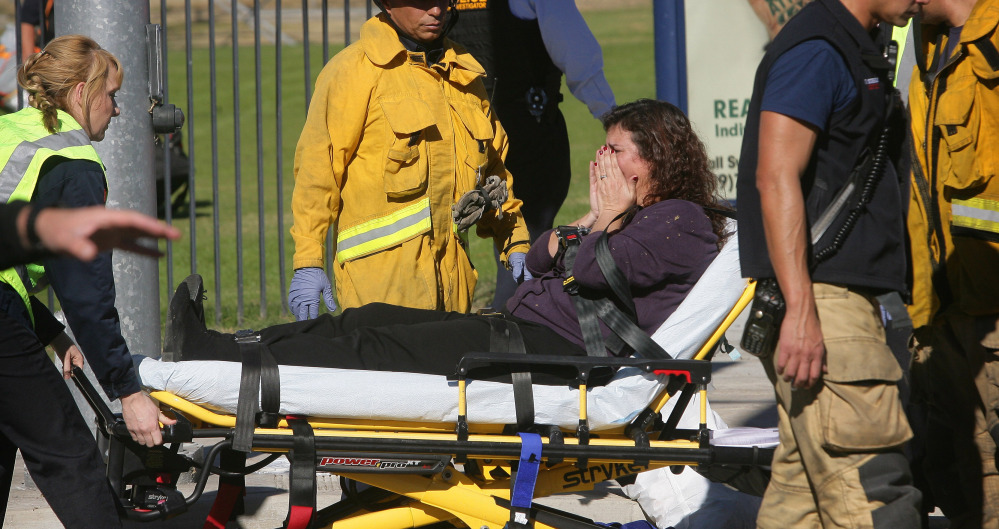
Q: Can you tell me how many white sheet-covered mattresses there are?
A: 1